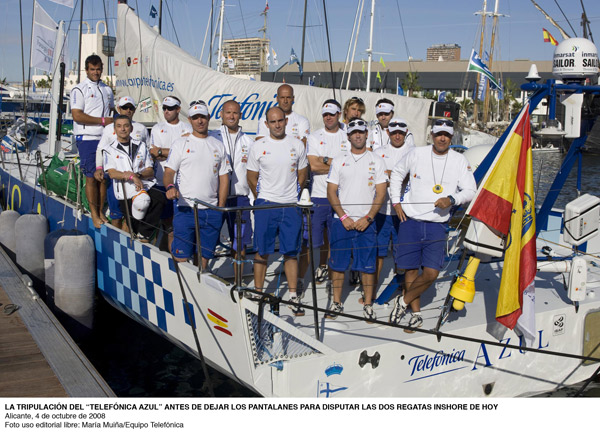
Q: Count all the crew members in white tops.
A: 14